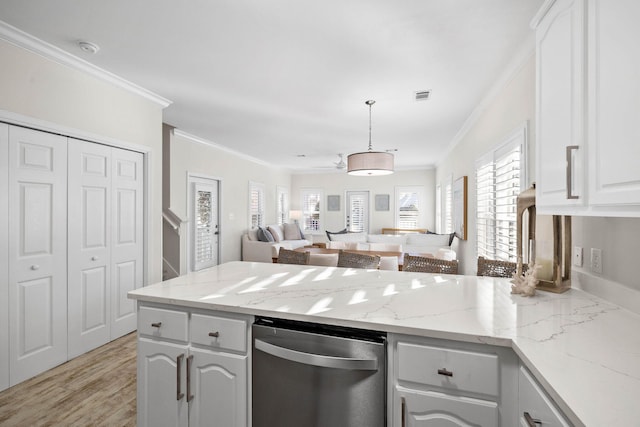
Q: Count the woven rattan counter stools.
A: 4